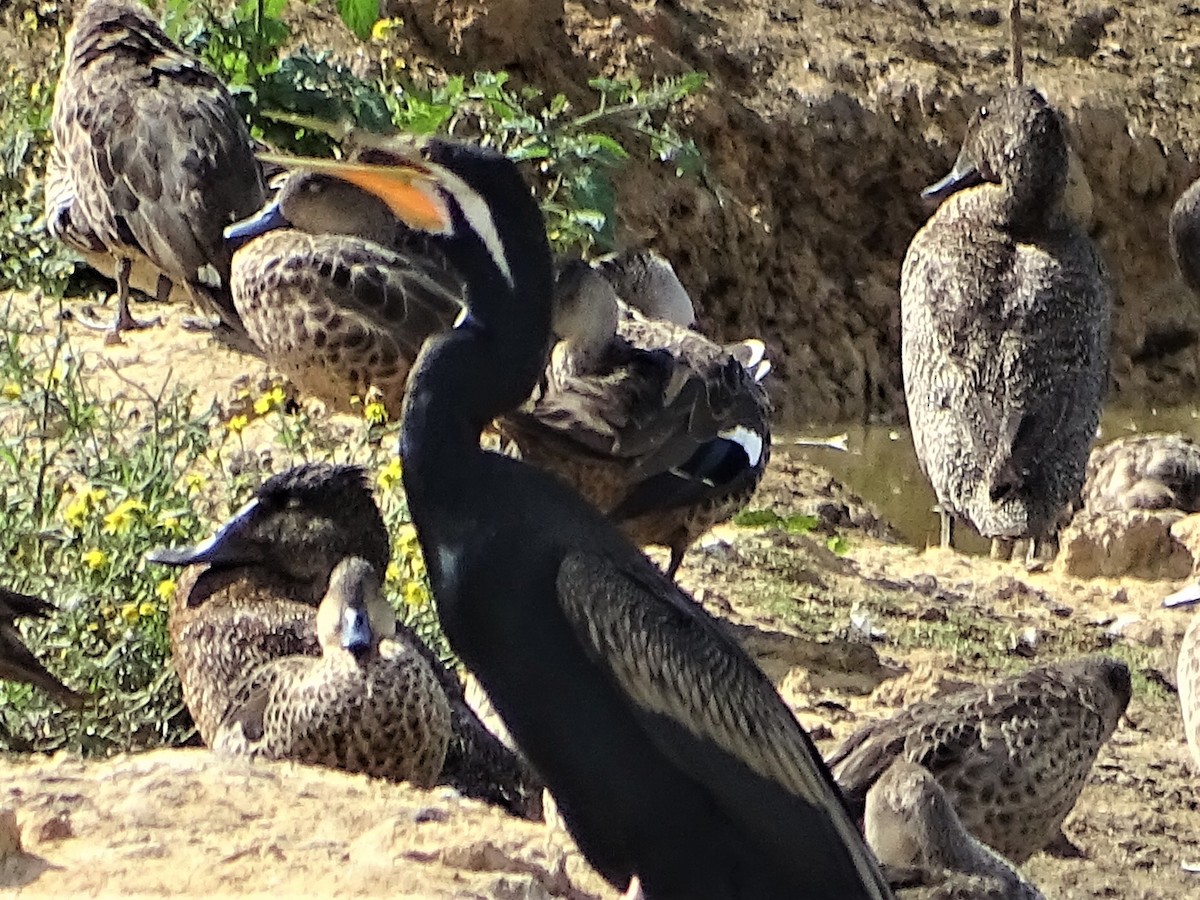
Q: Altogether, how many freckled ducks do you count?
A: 2